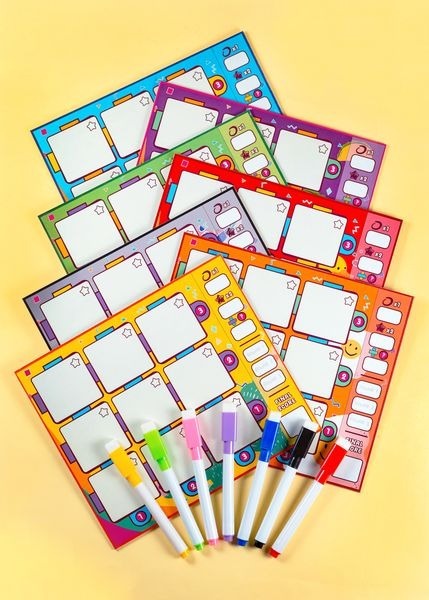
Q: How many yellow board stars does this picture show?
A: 9